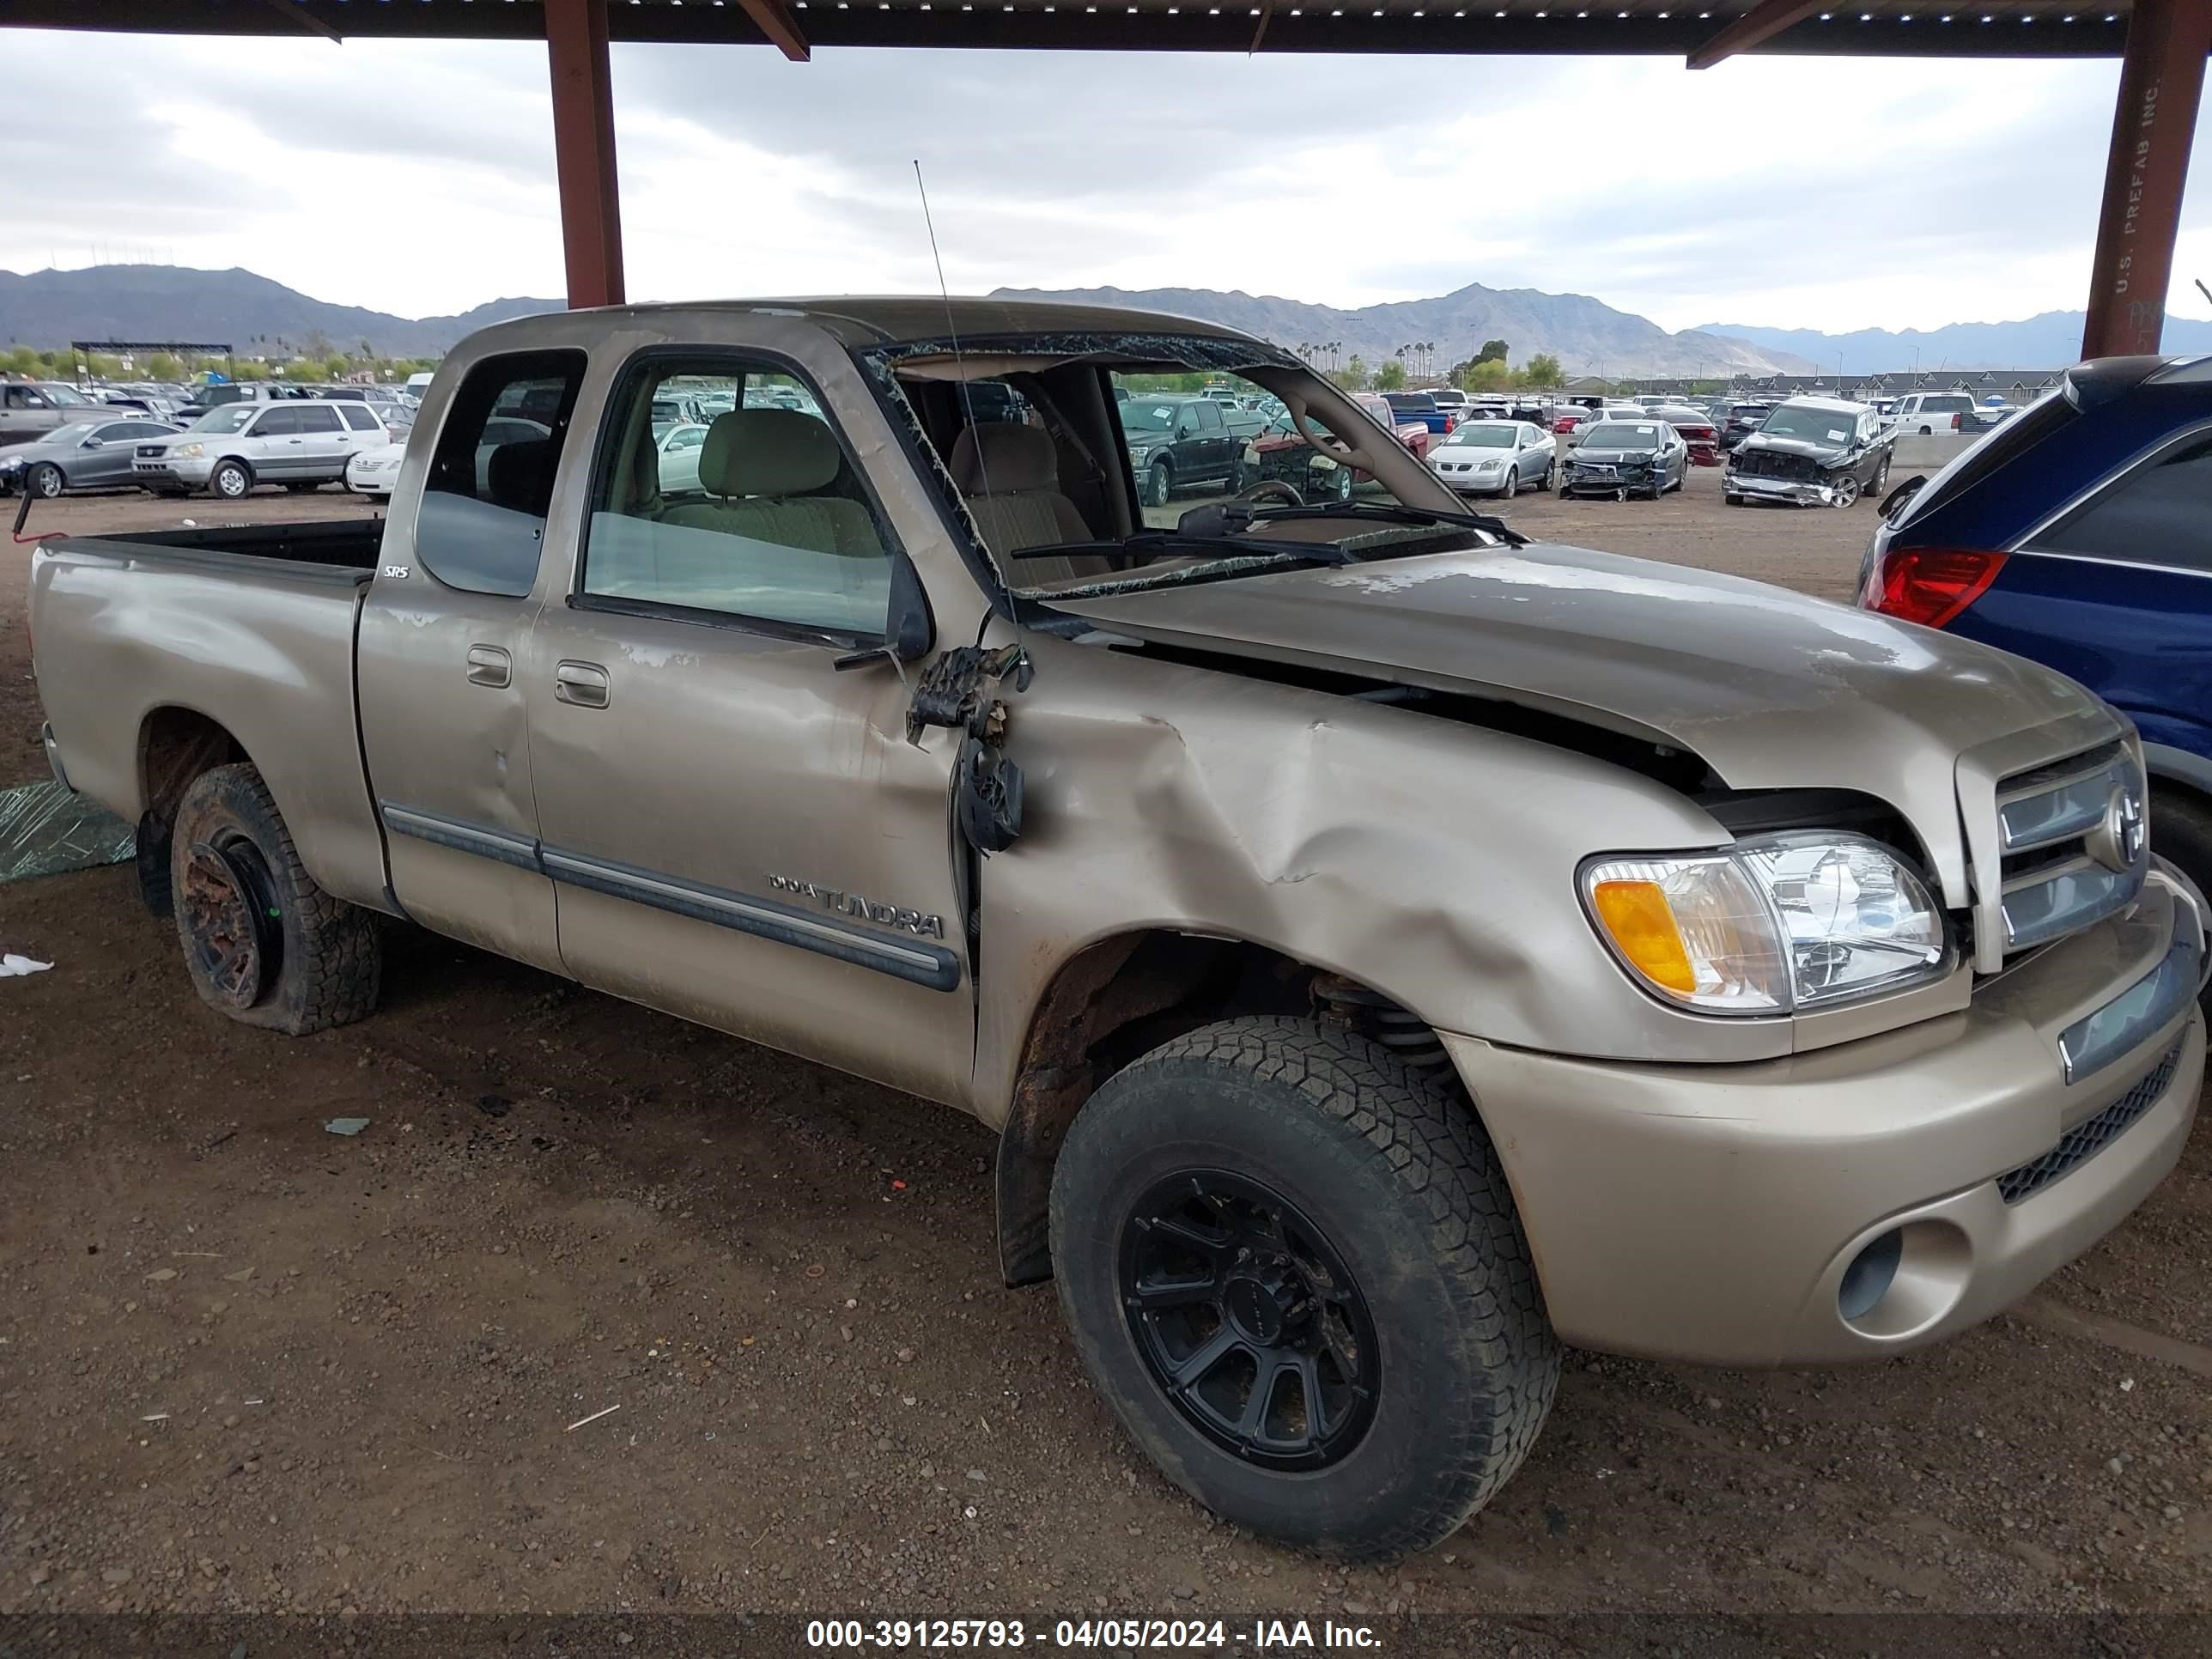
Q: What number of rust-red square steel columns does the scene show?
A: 2